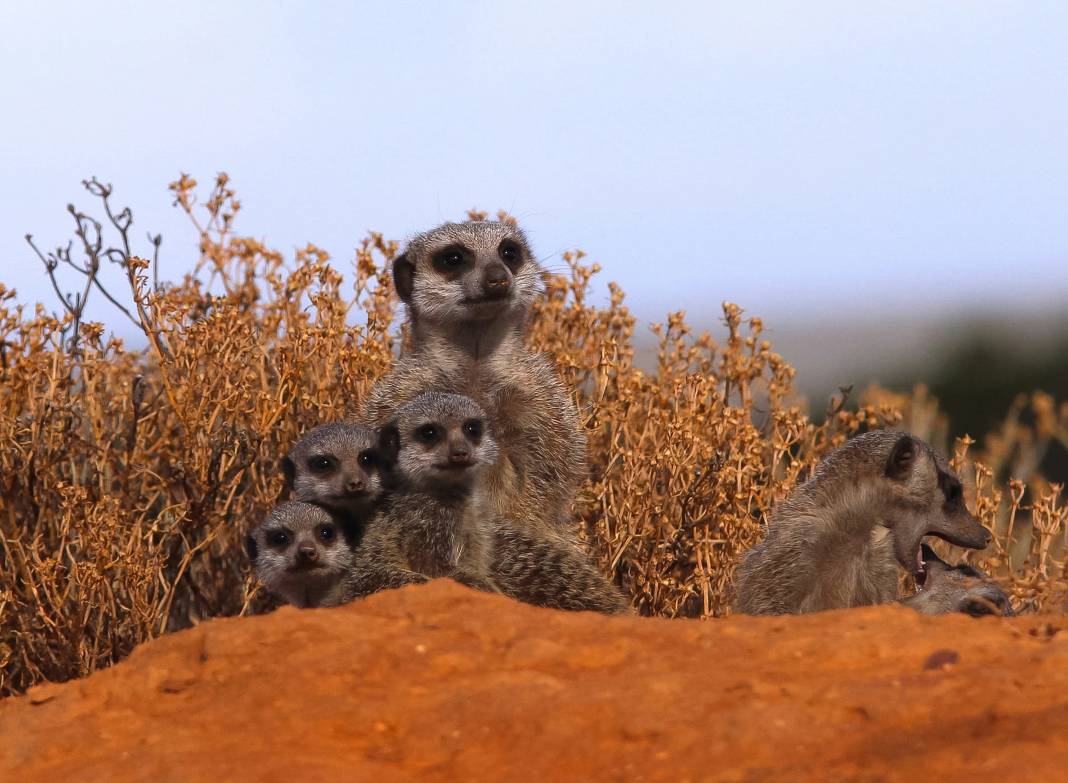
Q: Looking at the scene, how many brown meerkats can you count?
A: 6